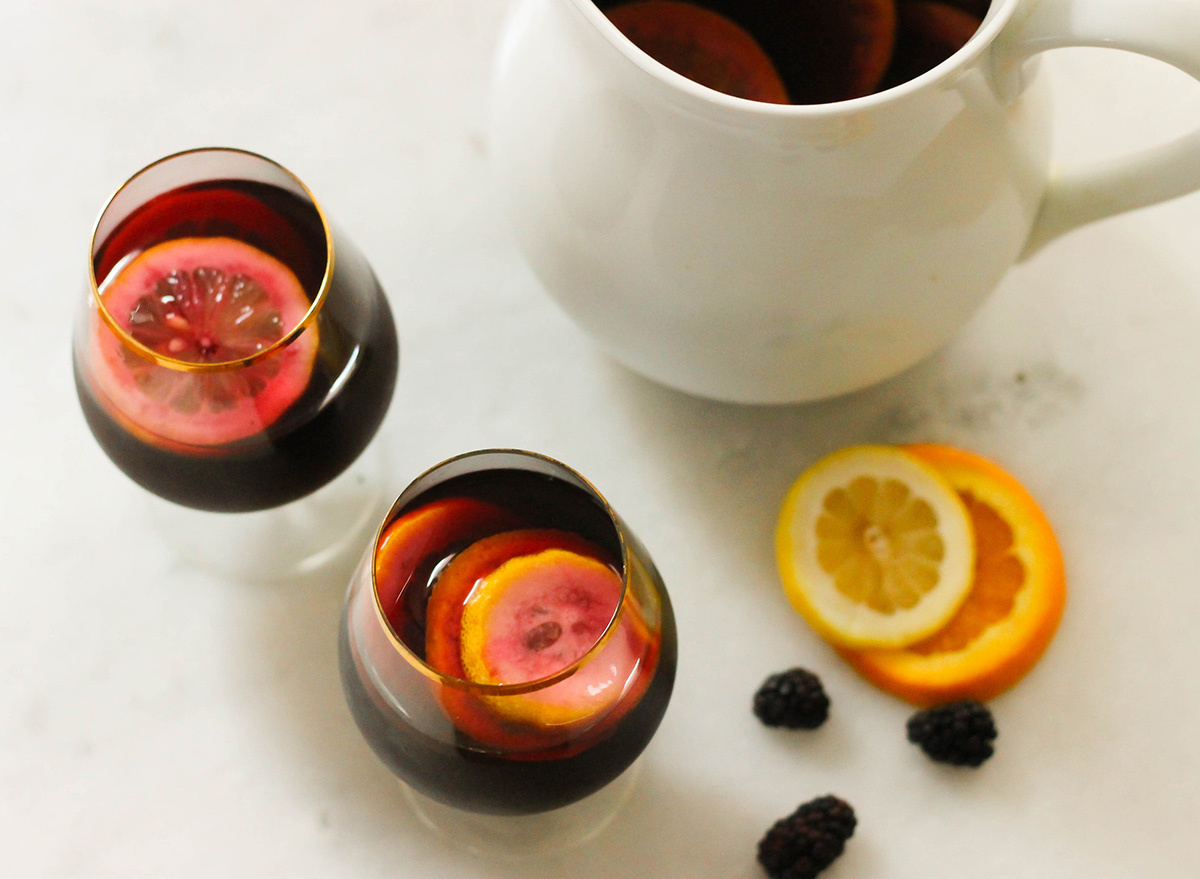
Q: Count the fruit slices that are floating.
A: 8